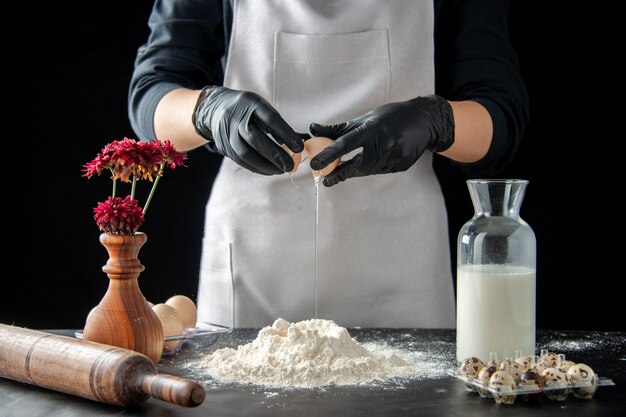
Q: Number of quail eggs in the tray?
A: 12